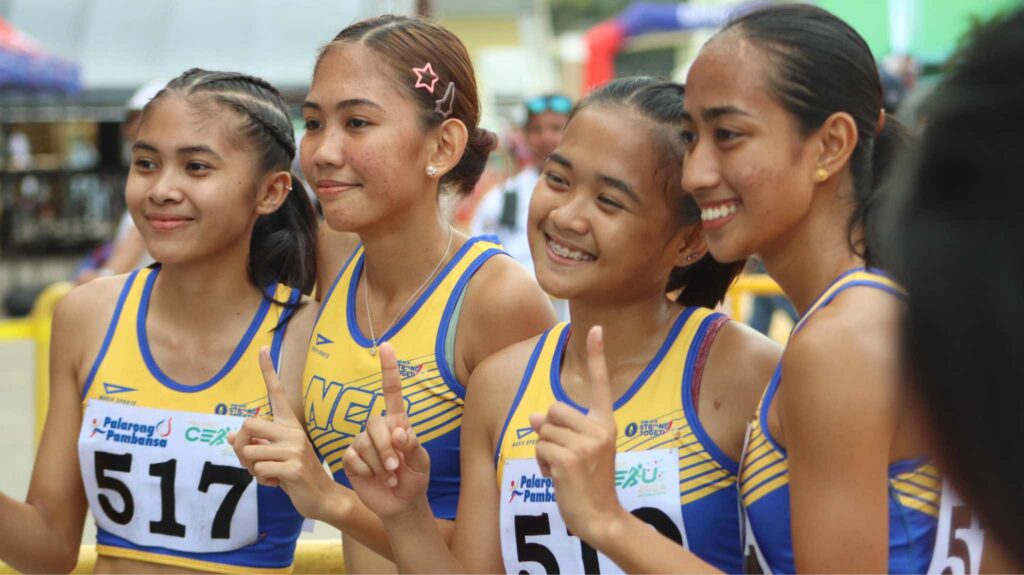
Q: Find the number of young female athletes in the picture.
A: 4